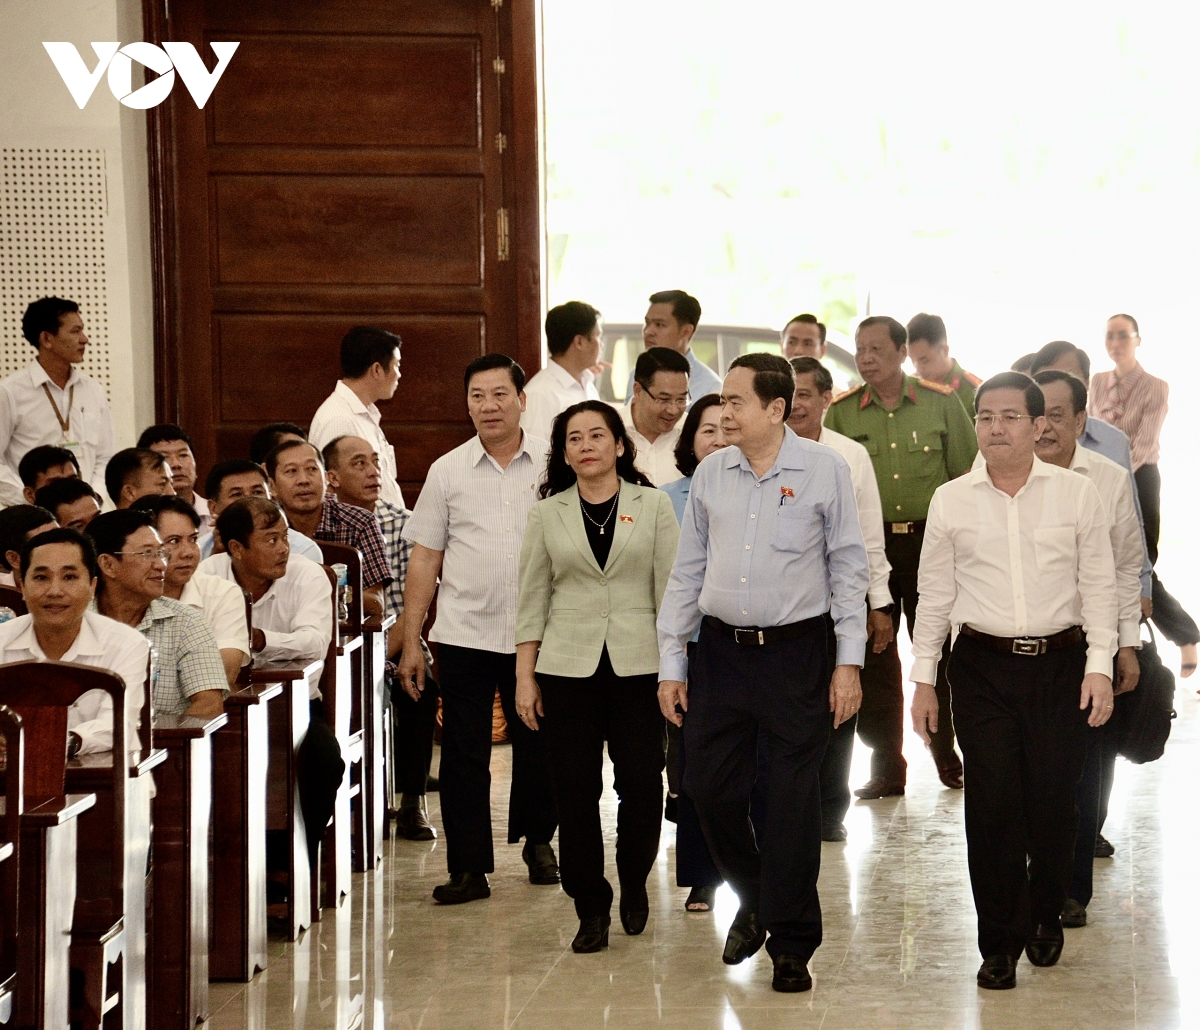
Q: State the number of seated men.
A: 13